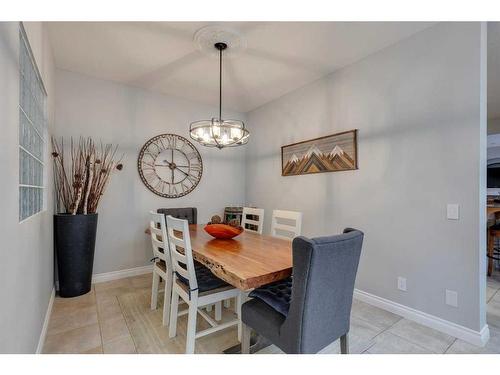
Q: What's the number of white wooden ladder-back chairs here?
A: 4